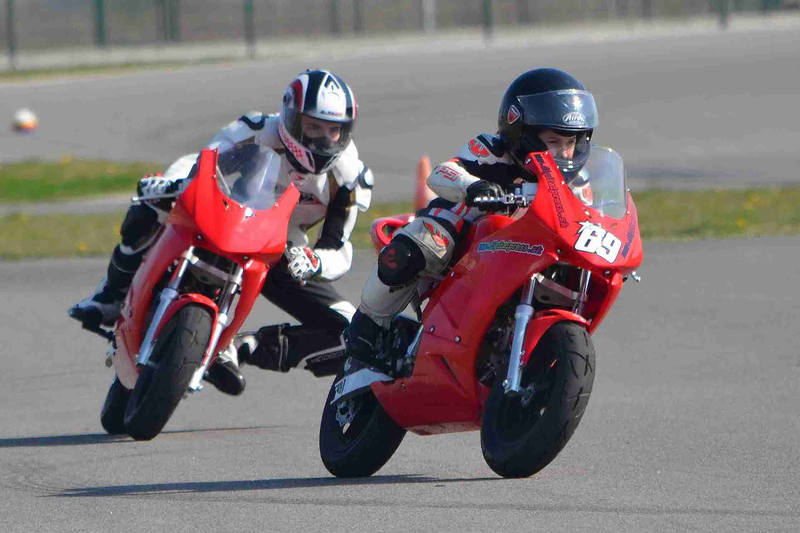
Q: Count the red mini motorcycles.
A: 2